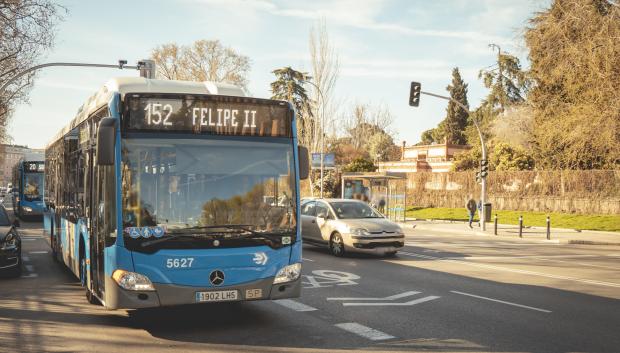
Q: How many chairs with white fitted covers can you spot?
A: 0